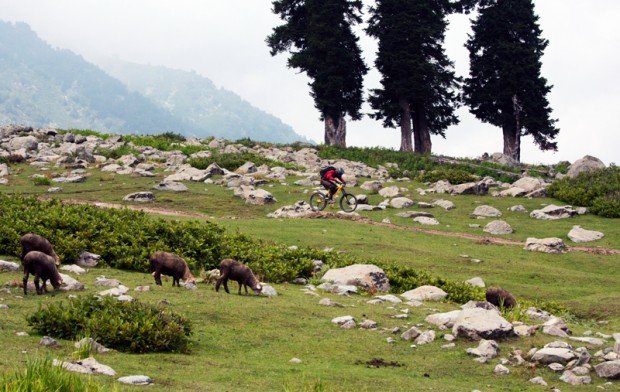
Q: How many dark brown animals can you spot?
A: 5